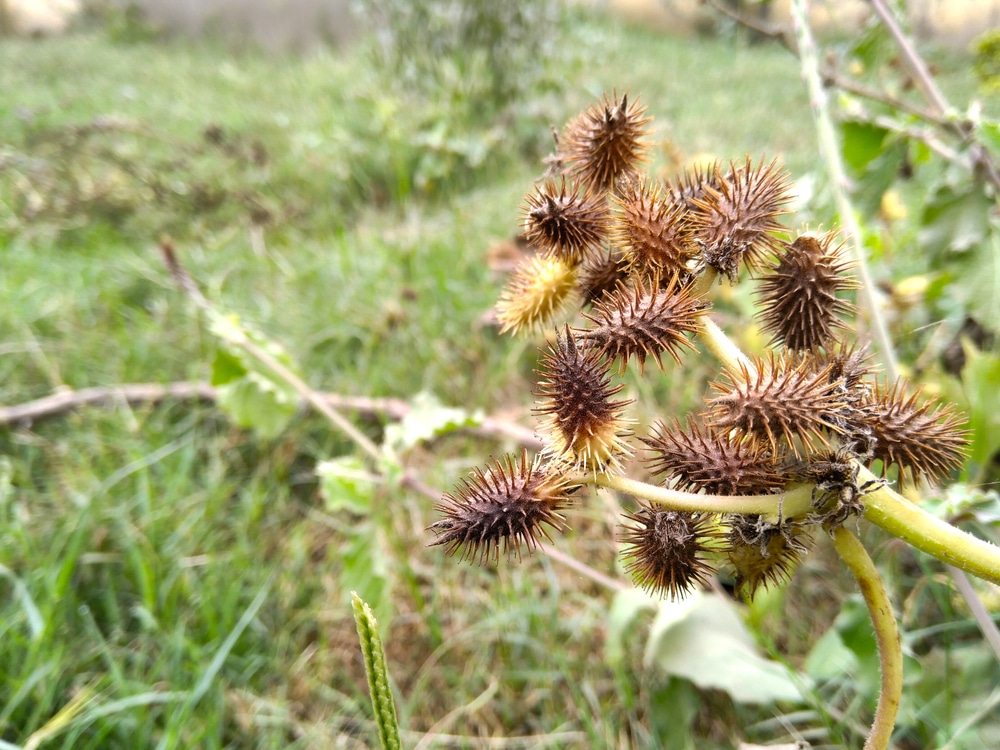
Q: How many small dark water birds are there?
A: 0